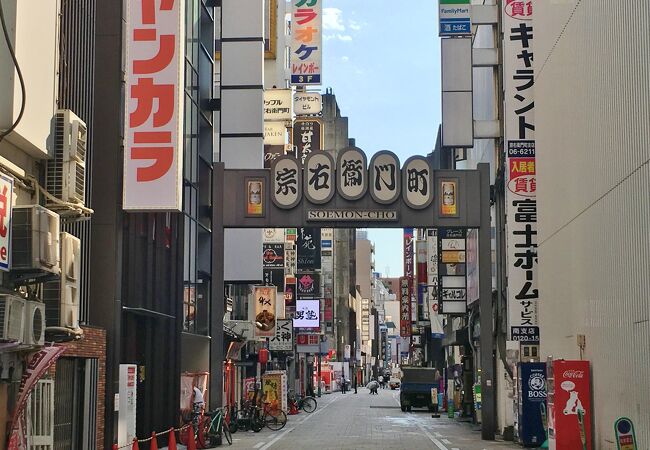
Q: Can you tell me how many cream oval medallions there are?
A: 5